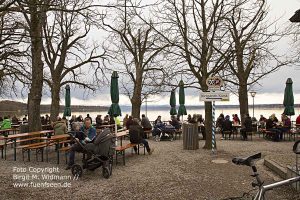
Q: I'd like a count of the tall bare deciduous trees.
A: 5